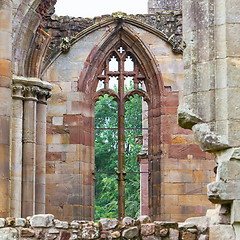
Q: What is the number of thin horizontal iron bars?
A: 2